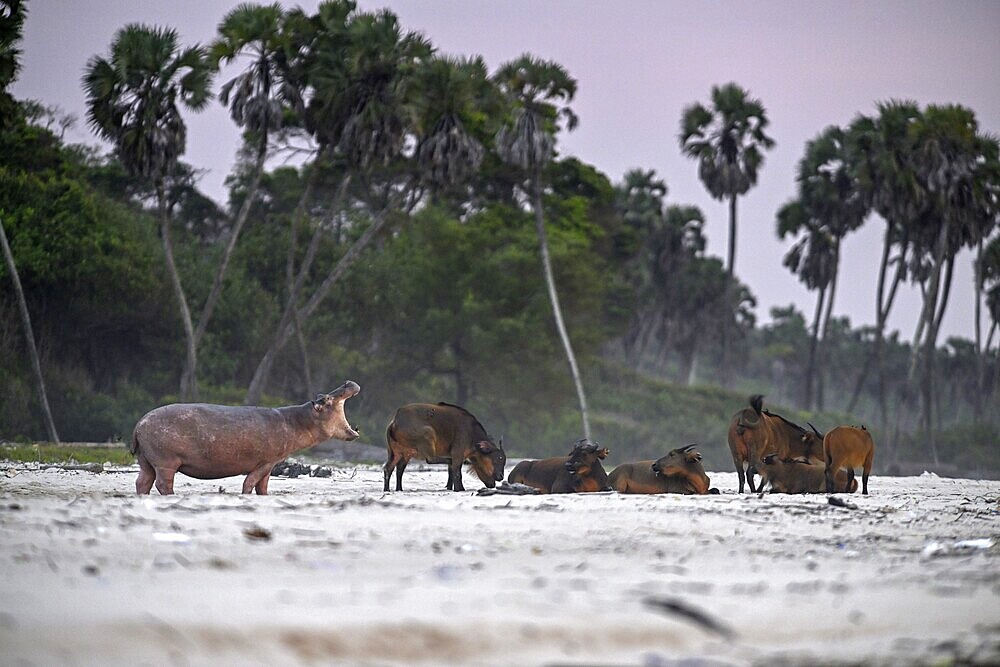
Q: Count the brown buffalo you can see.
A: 6